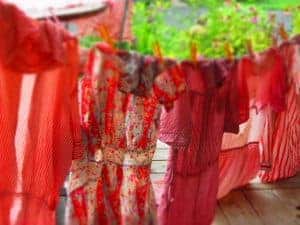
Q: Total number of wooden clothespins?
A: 6